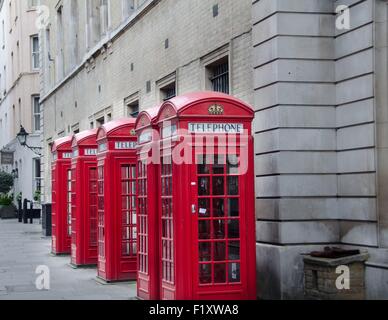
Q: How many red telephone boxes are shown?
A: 5